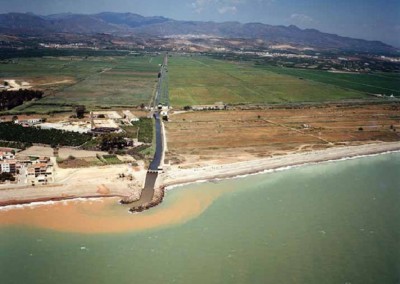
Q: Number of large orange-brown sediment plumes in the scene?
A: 1